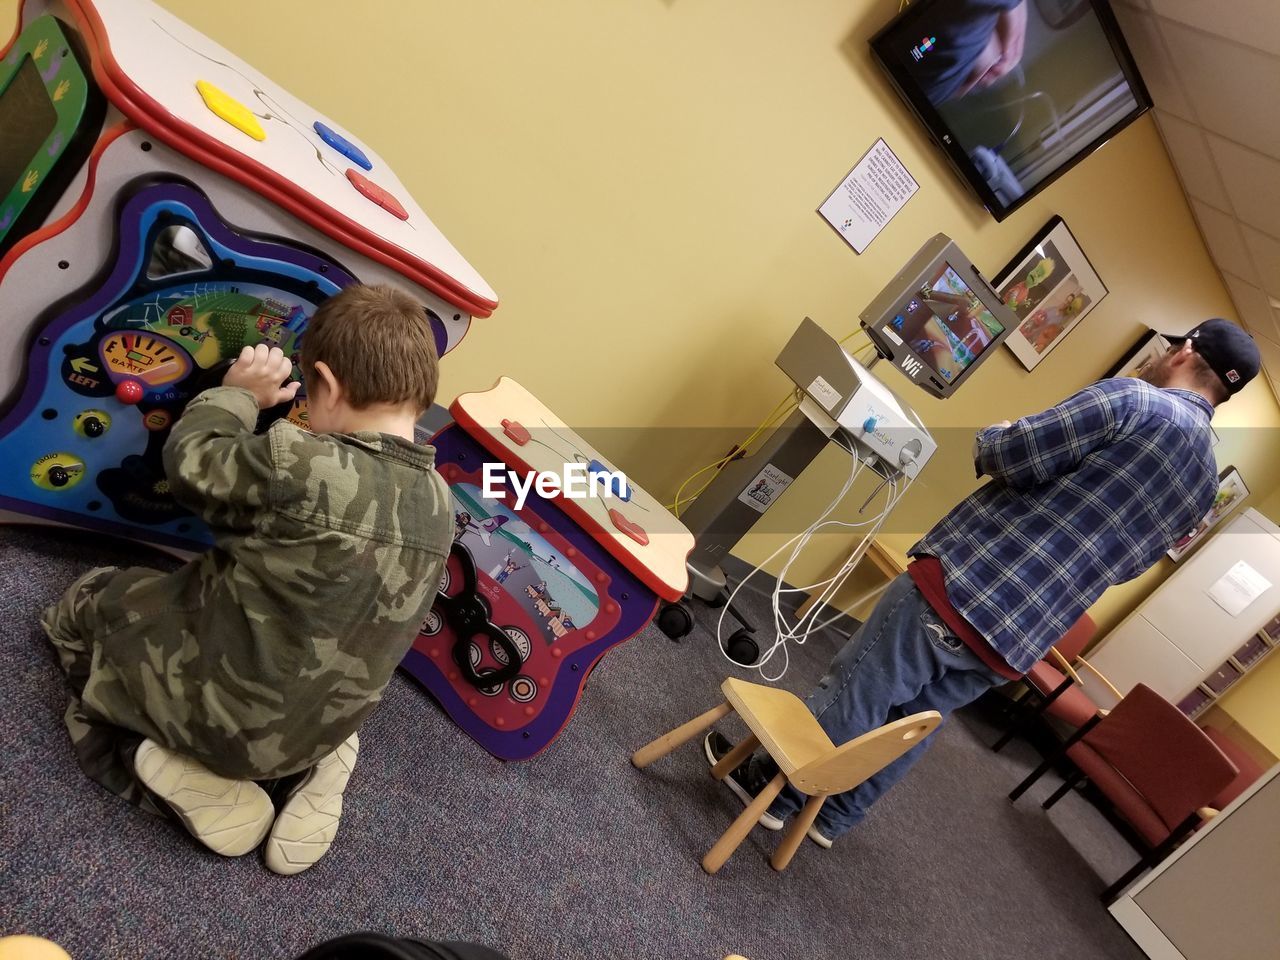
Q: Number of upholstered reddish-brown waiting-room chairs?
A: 3